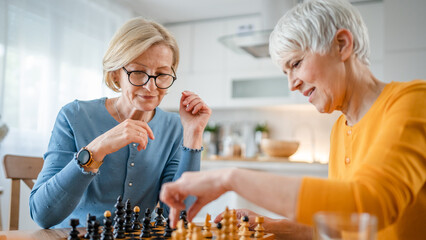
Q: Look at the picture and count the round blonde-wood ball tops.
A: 2